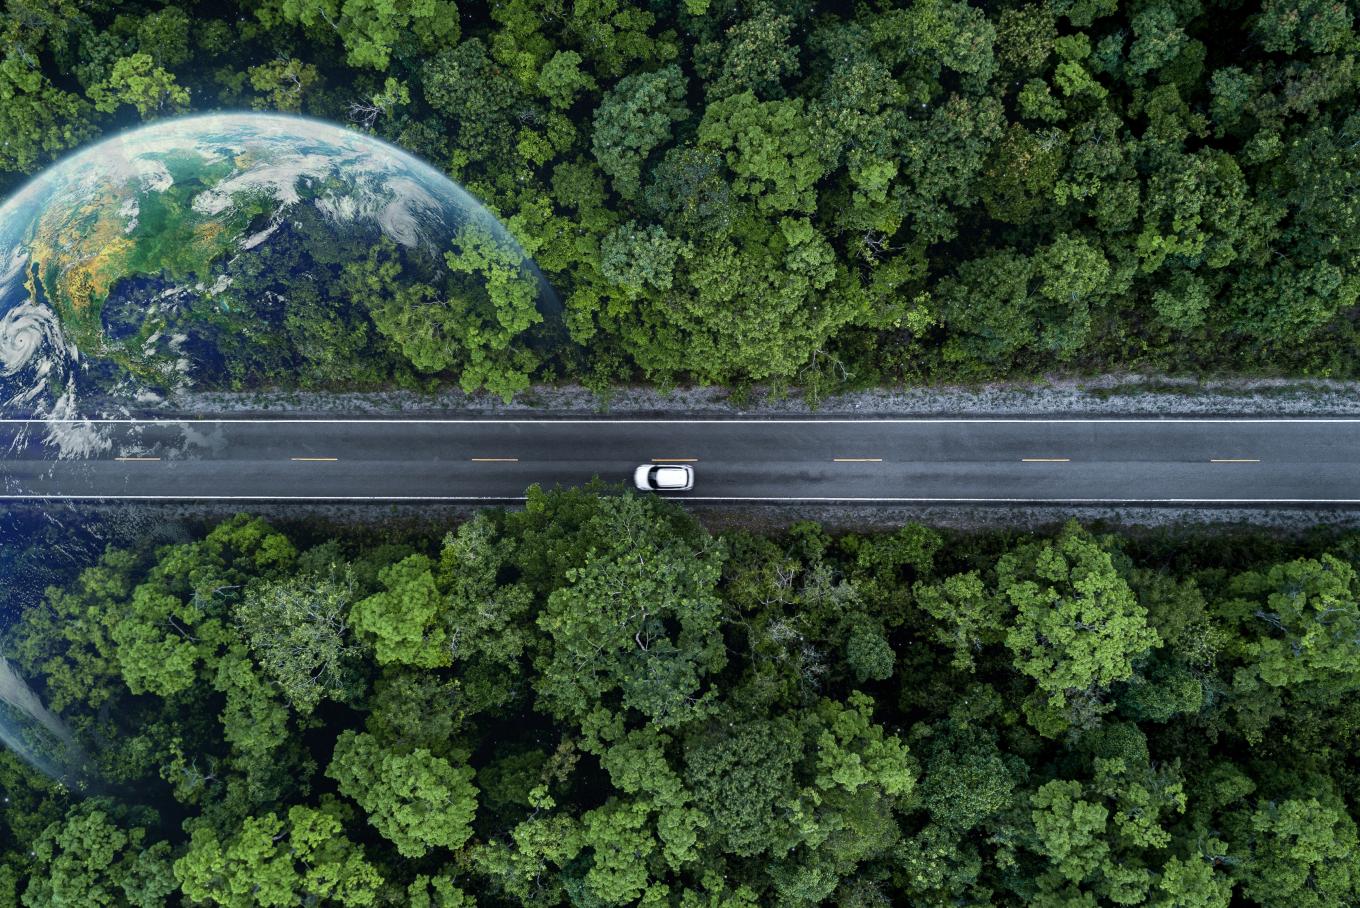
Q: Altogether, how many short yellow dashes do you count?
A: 7